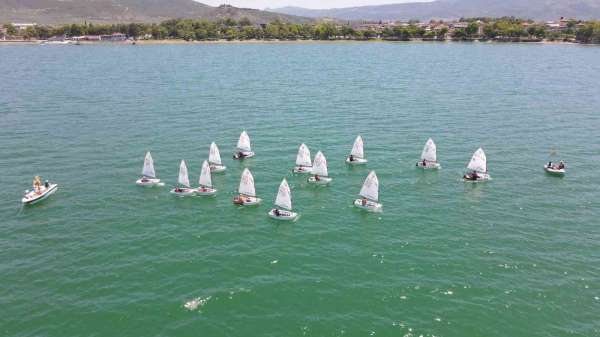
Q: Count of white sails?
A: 13